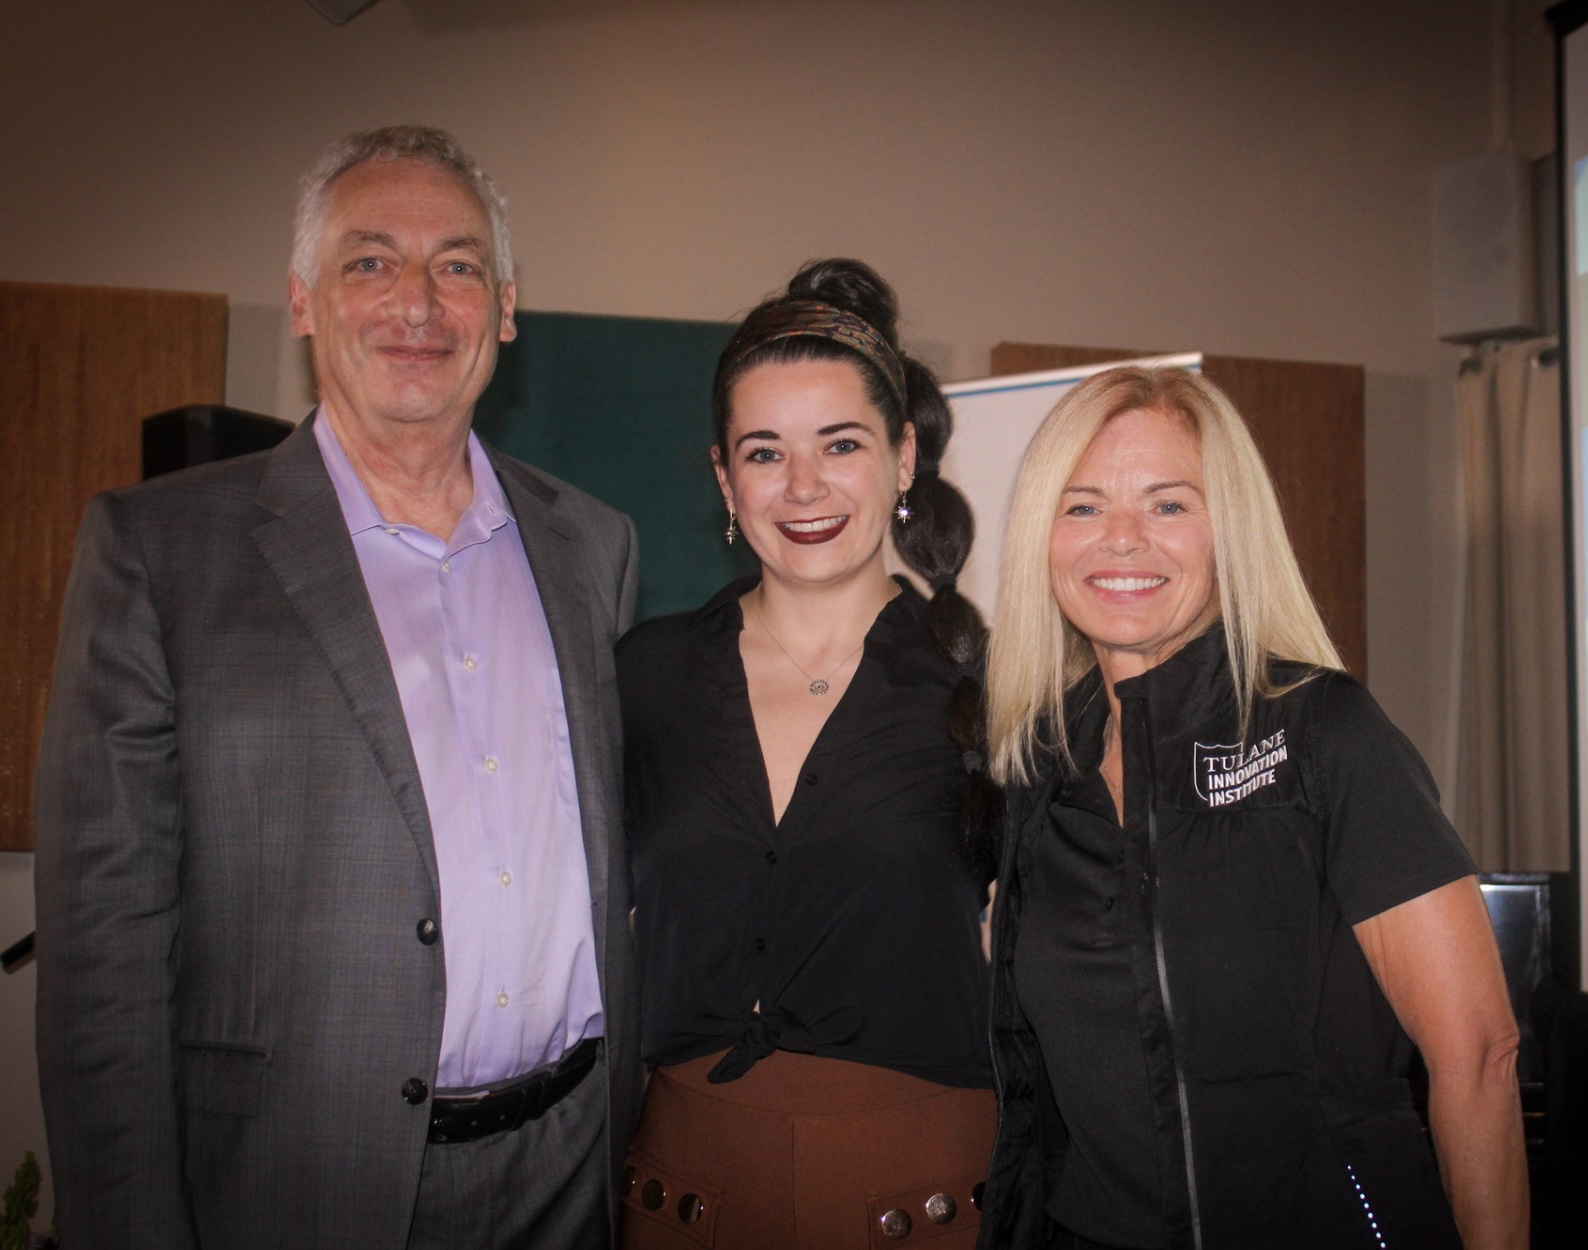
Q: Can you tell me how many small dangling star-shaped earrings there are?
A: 2